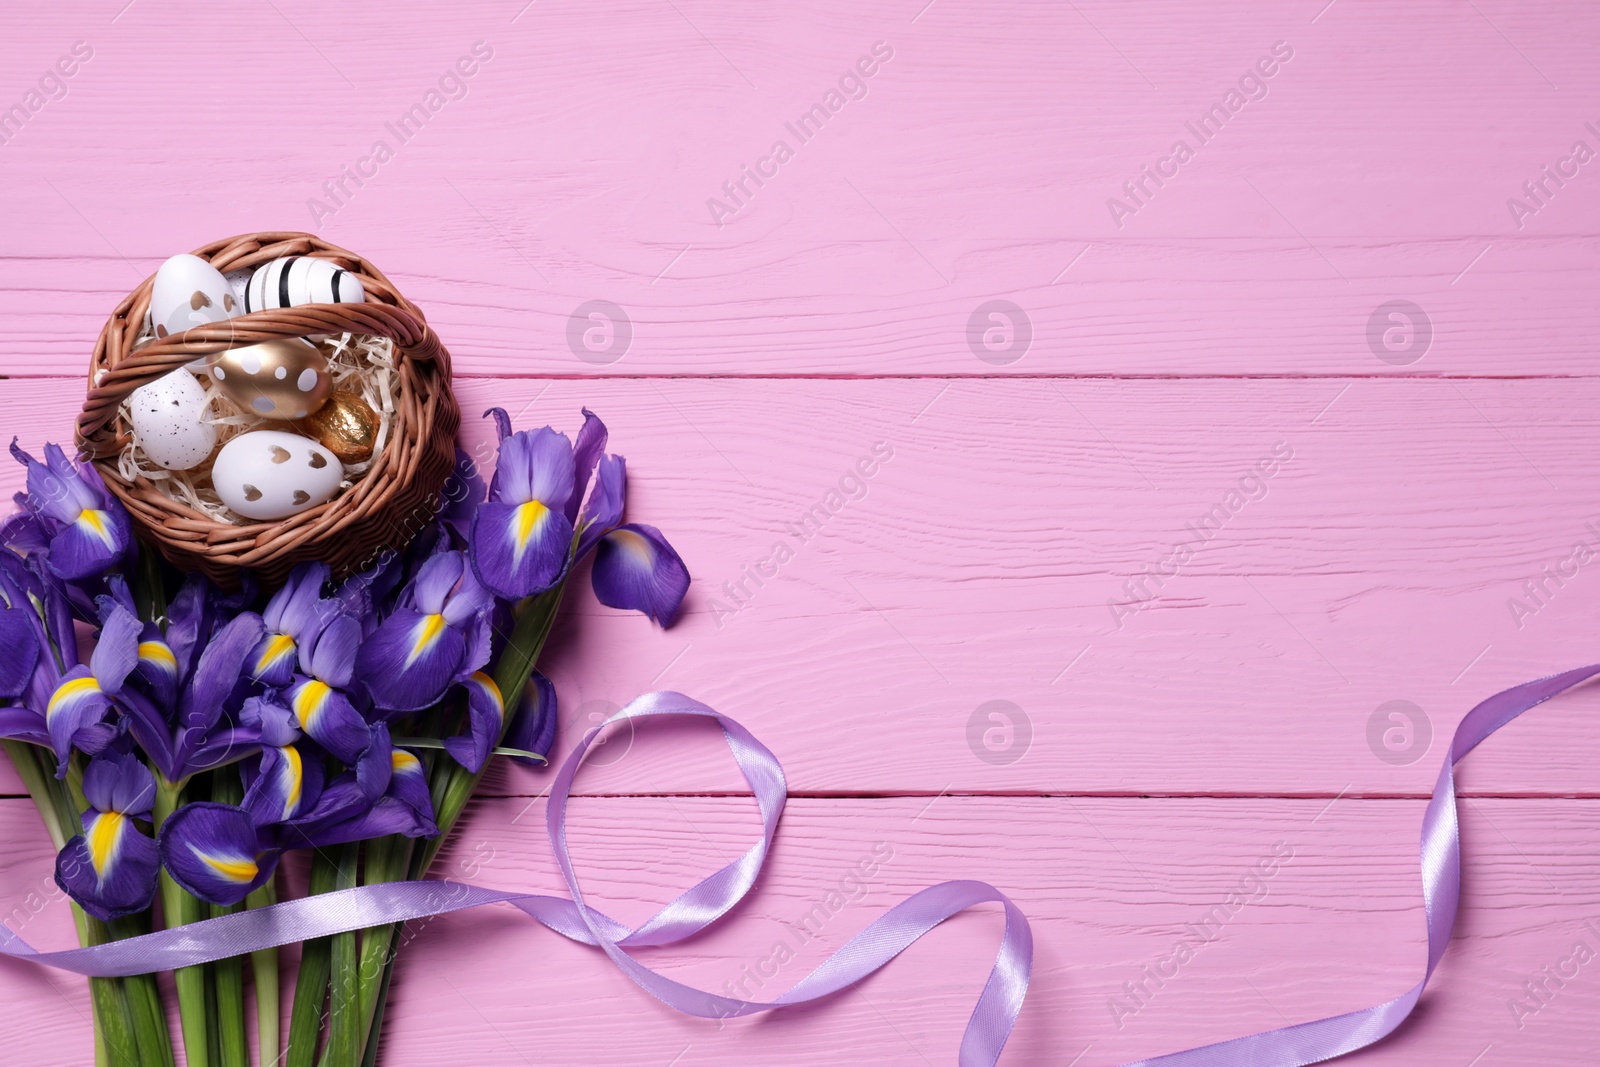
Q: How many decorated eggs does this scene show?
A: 7